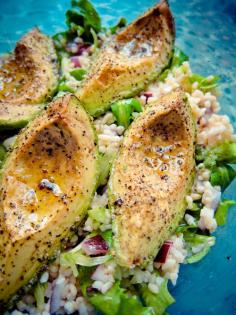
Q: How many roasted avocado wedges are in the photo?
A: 4